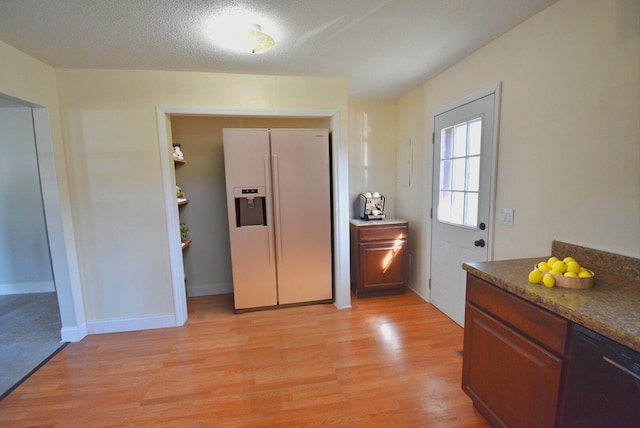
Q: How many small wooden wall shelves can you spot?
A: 3